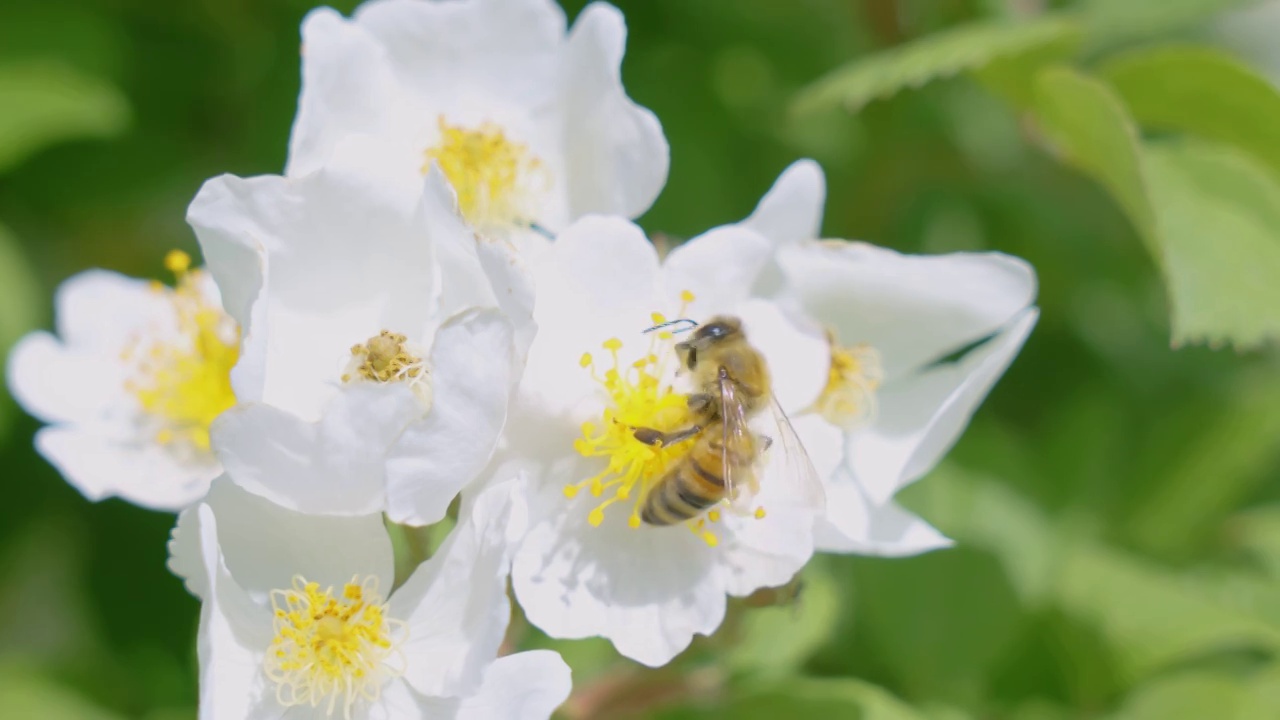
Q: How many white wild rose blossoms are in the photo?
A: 6